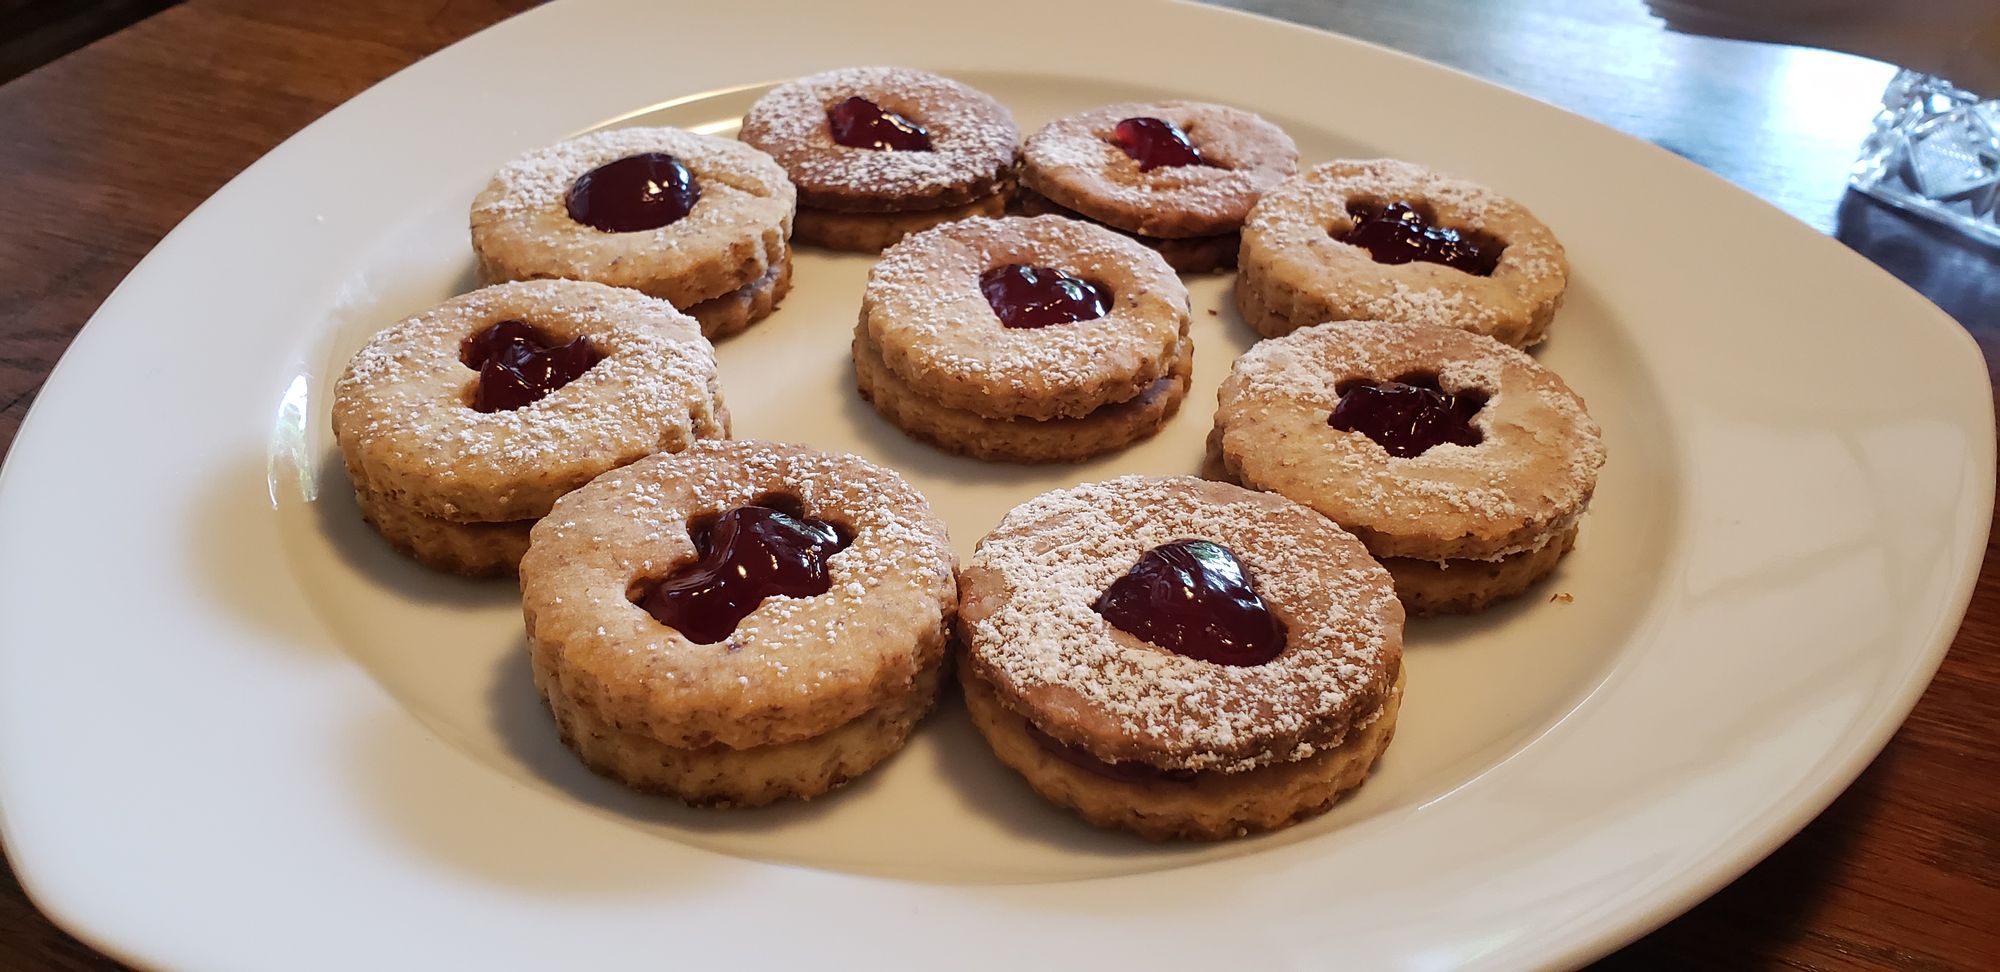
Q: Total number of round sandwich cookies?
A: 9